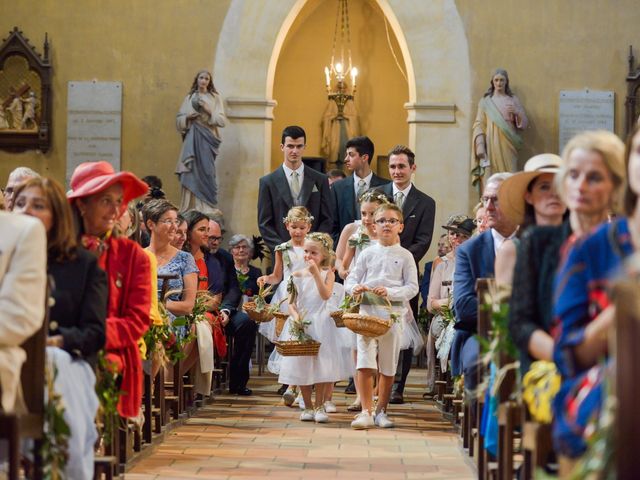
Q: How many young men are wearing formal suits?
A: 3